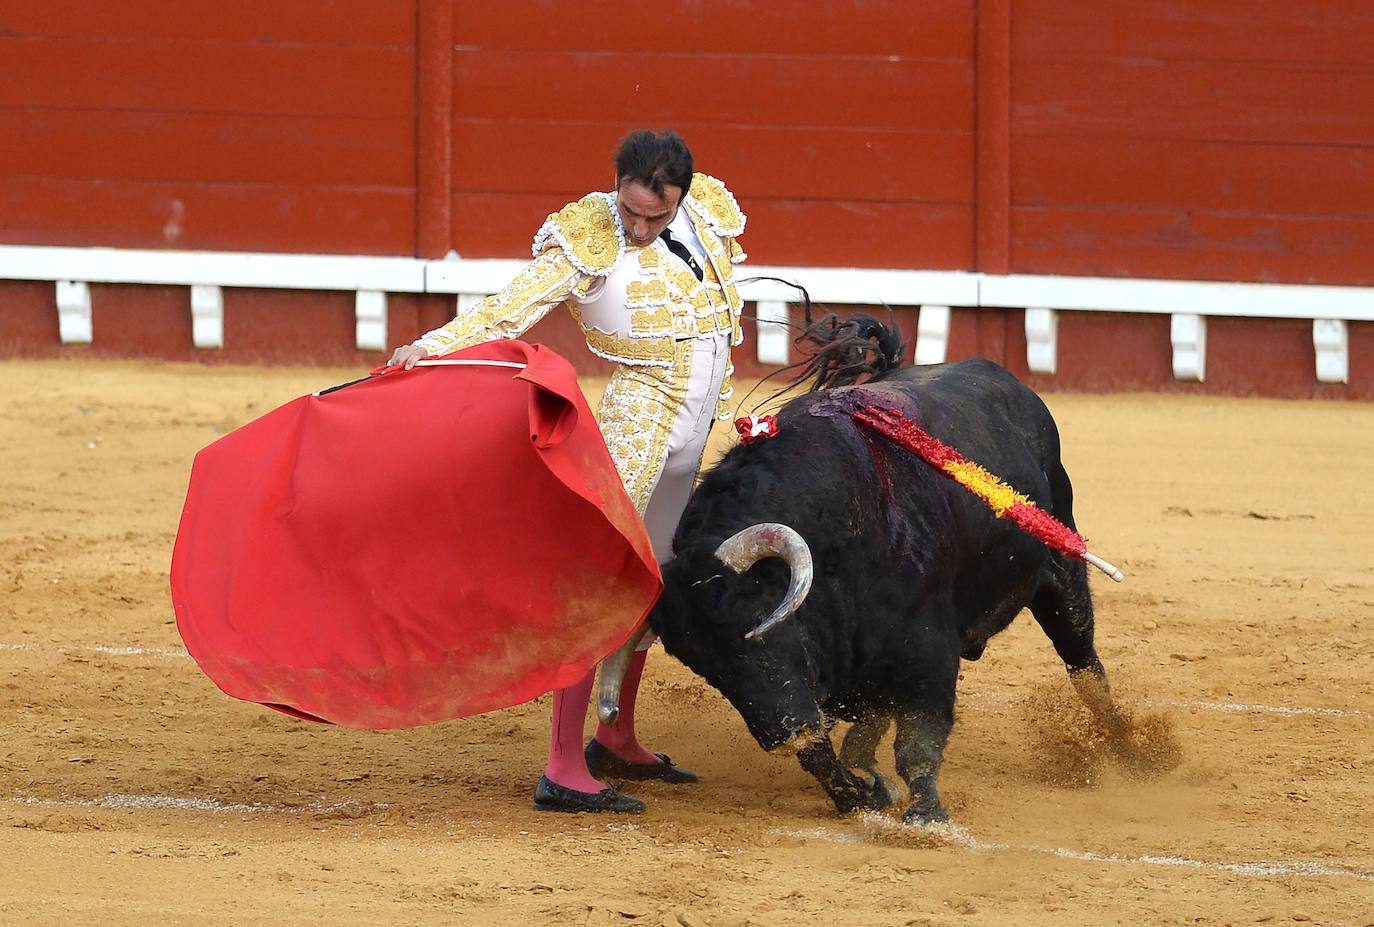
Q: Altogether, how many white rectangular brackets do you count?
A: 9